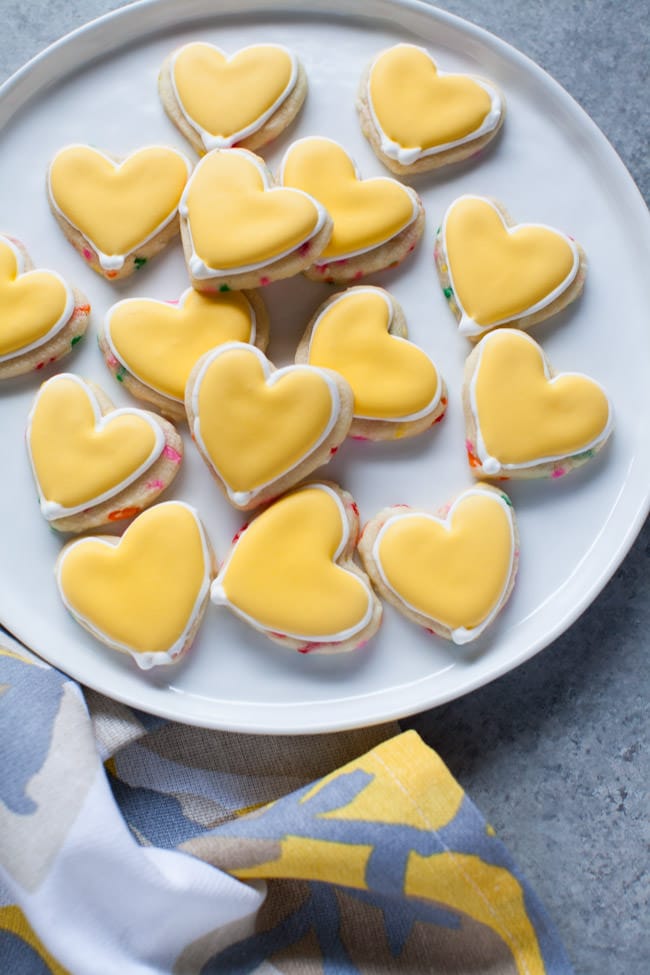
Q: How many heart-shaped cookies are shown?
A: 15